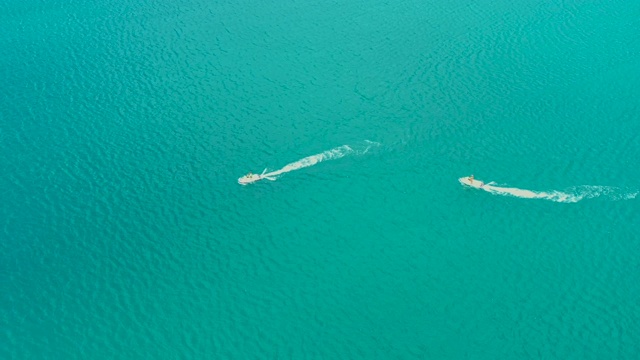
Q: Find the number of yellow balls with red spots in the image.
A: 0